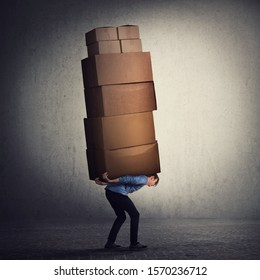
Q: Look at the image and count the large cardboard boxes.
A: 4